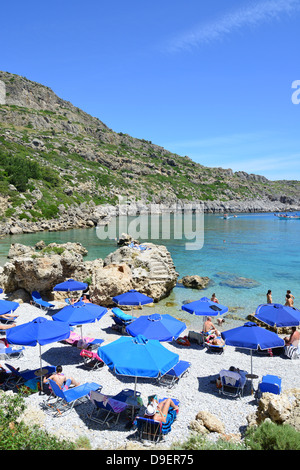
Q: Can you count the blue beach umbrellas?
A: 10